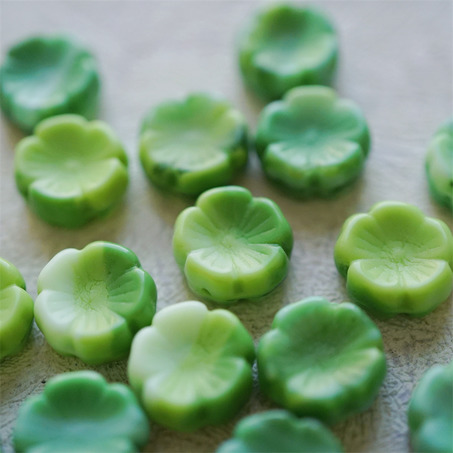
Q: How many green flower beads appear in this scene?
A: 15